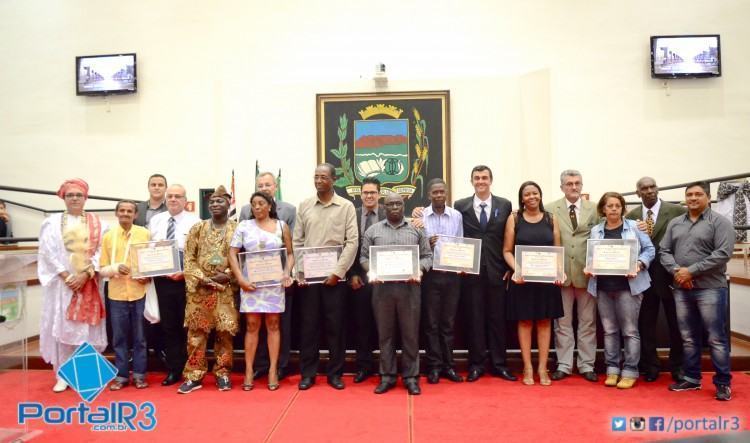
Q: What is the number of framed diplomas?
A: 7